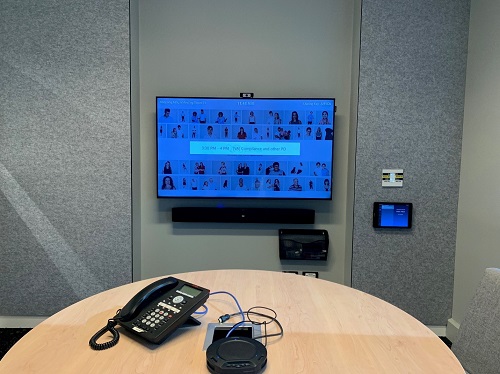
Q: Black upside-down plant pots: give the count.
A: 0